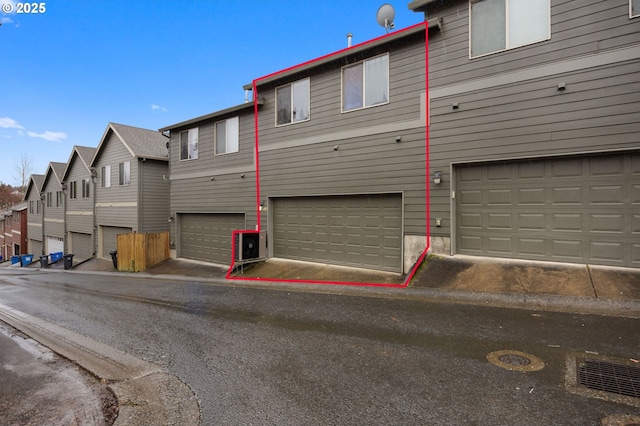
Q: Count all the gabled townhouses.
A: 4